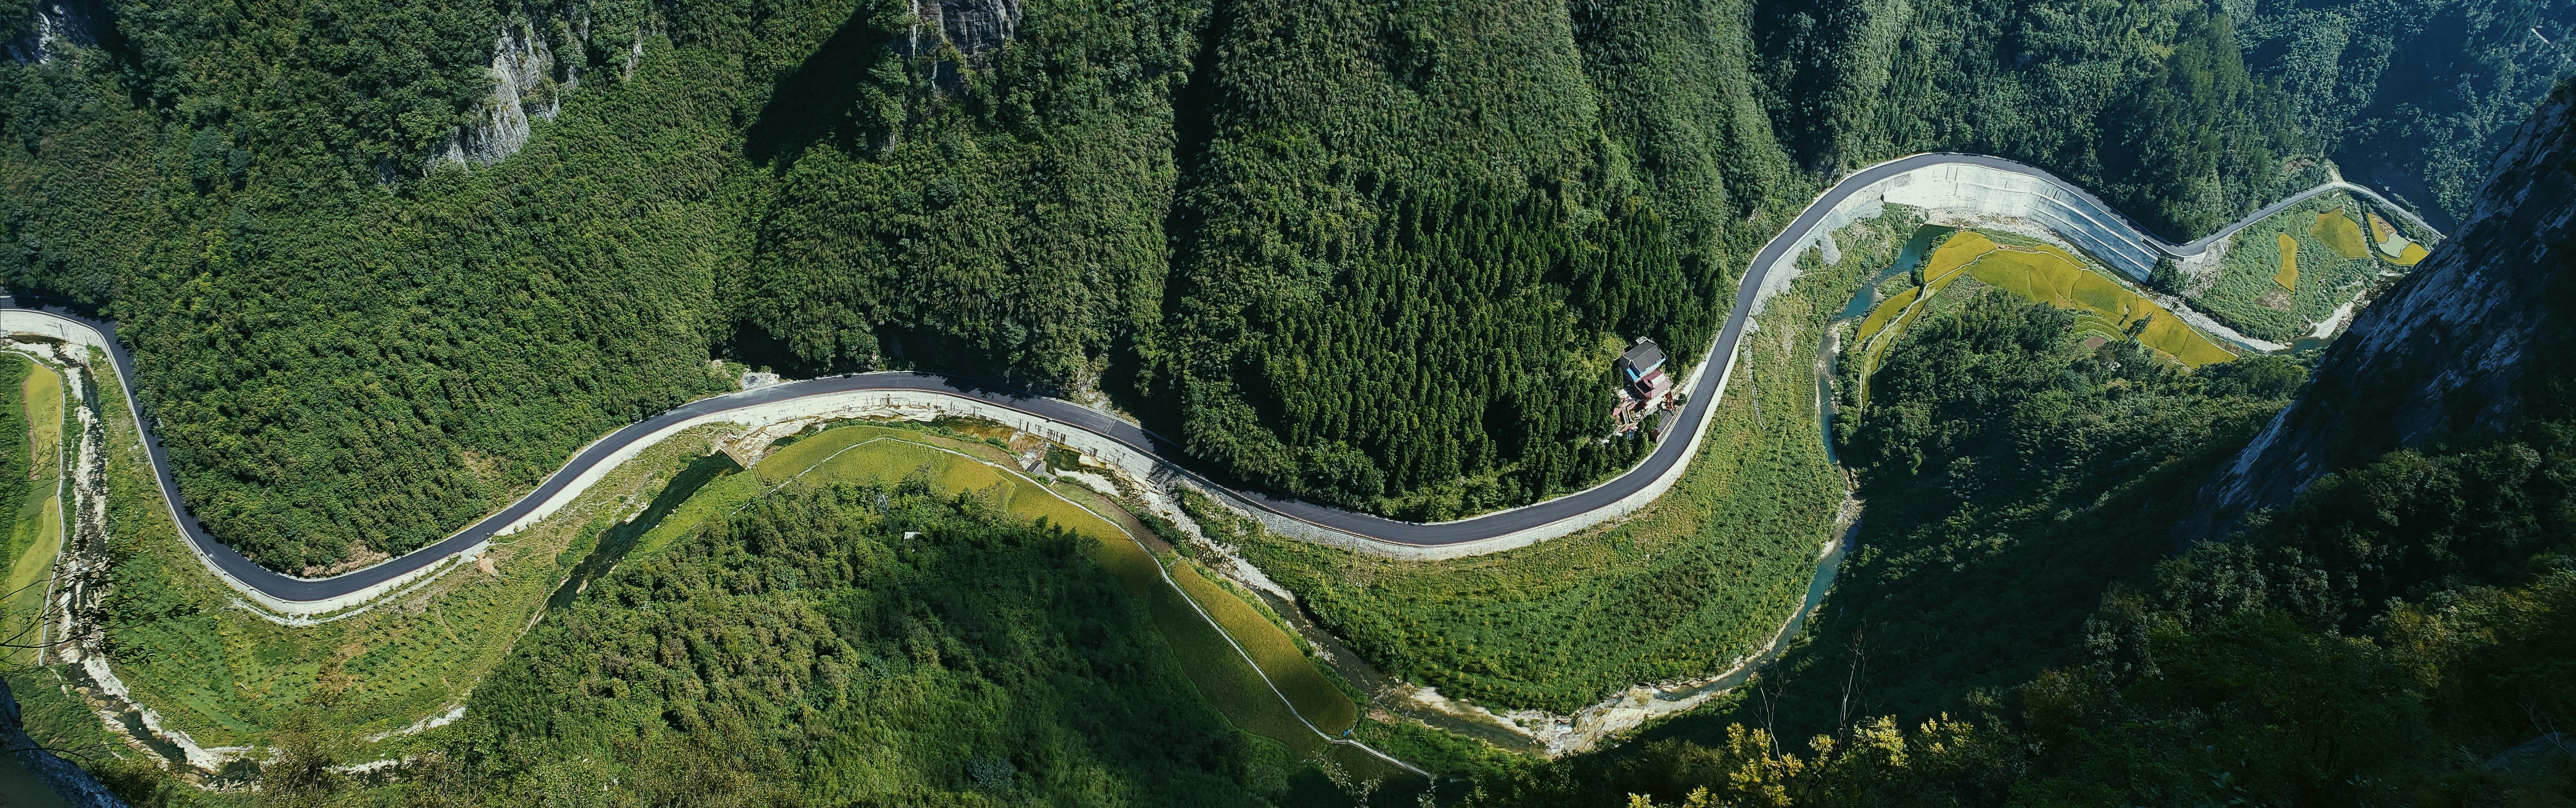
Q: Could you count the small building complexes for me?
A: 1